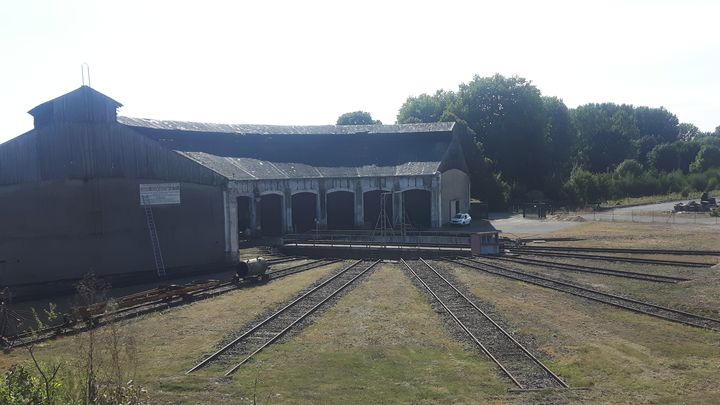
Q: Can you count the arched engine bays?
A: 6